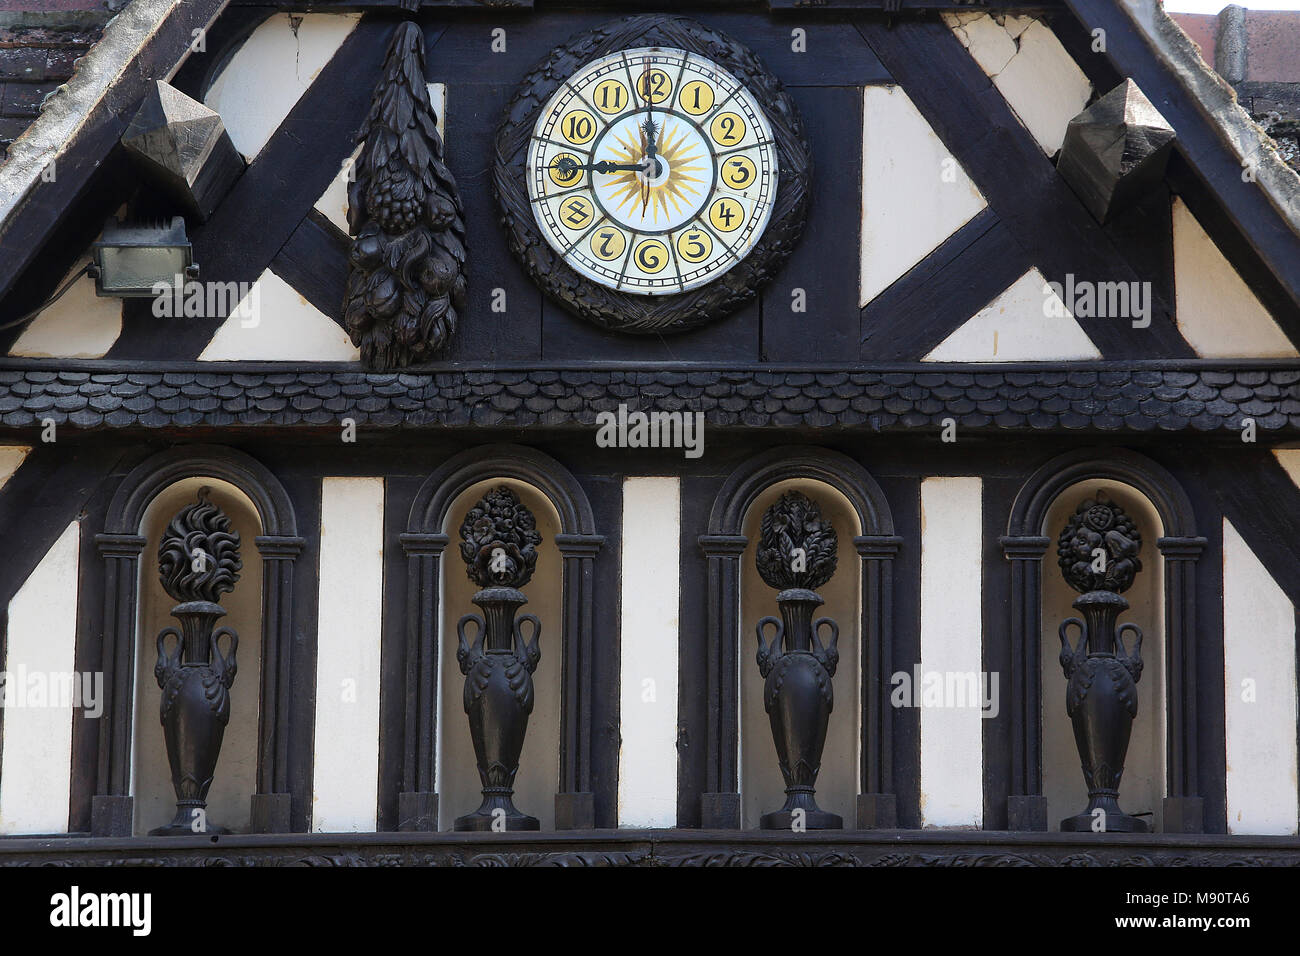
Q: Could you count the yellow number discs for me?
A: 12